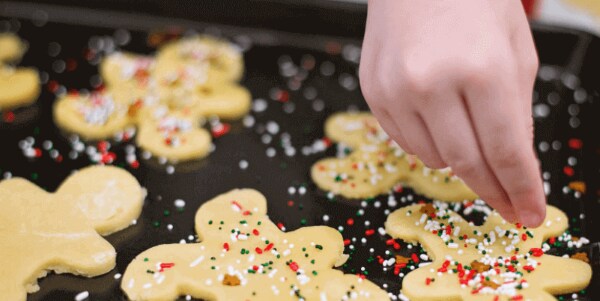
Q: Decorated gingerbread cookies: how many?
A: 4